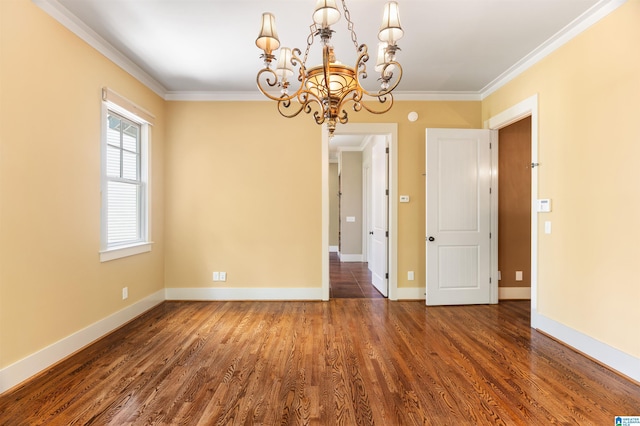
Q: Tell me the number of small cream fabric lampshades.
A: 5